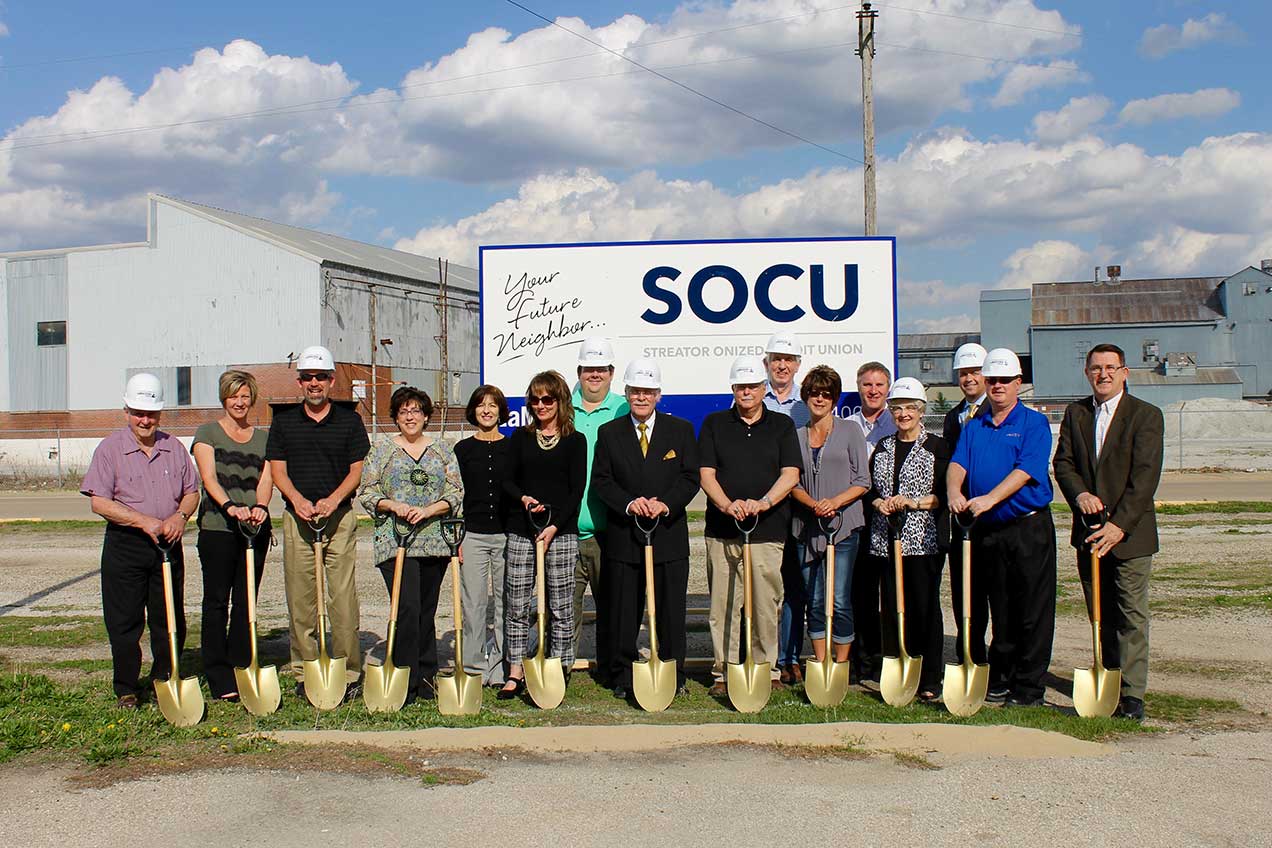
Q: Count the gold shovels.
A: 12